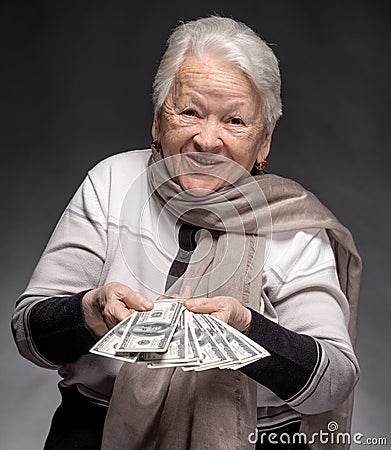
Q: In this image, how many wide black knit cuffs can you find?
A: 2